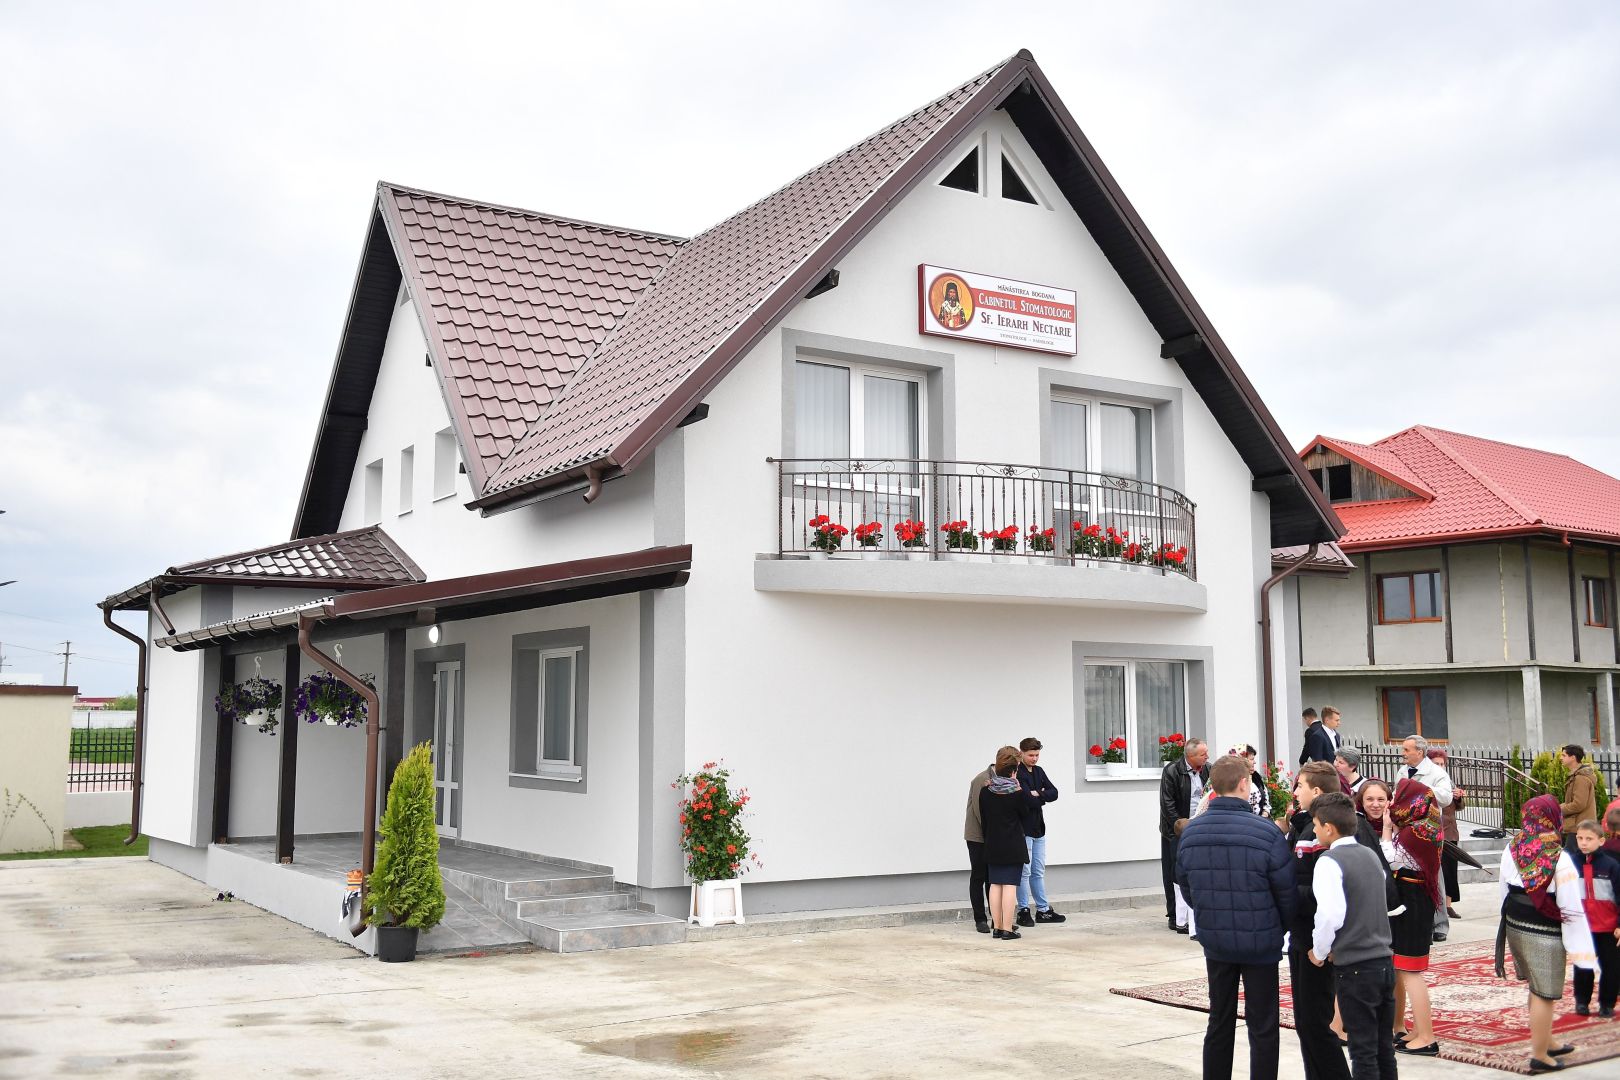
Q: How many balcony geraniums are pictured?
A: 10